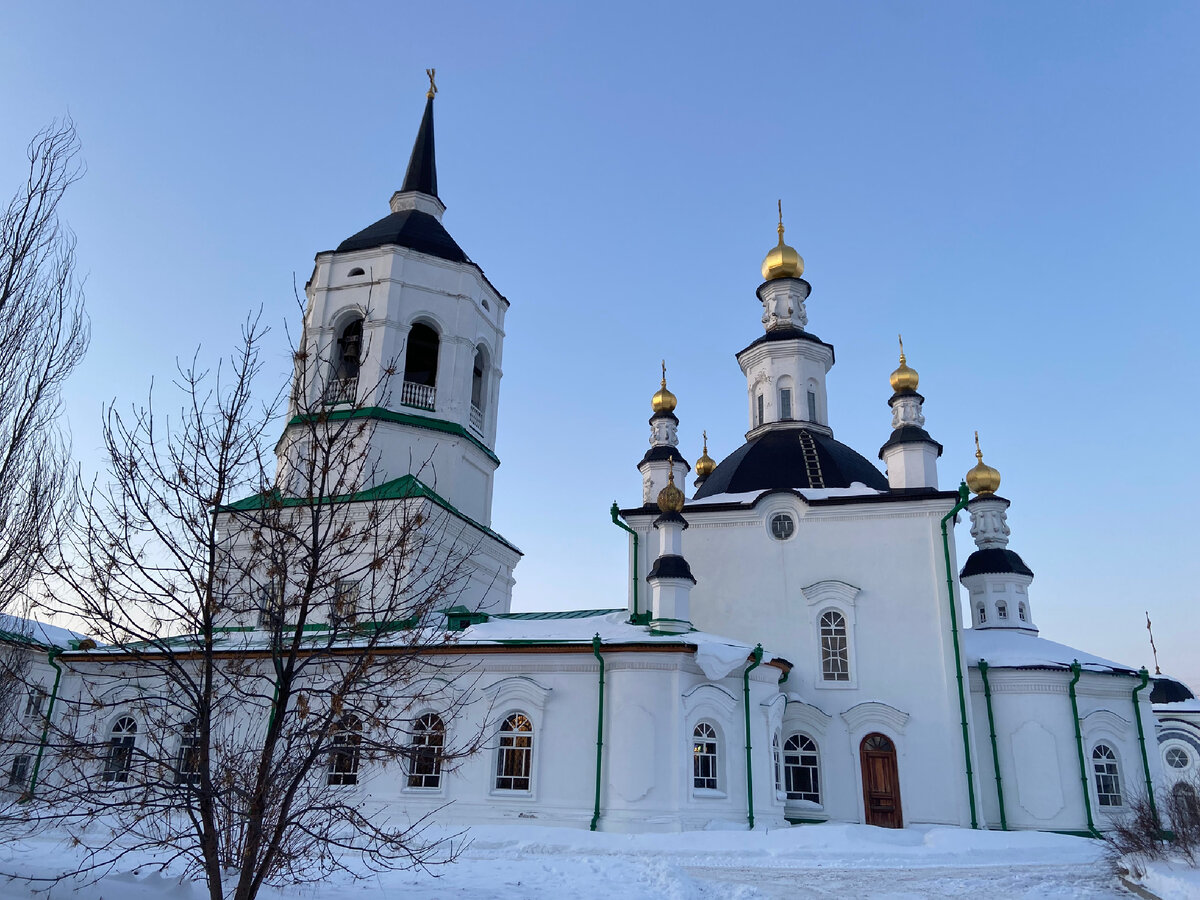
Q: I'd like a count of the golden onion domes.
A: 6